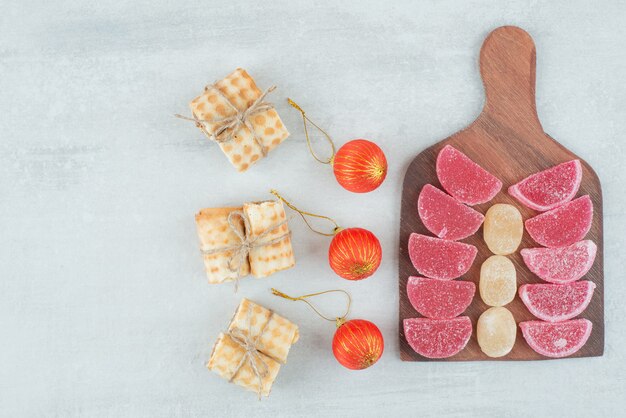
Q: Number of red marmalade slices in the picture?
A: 10